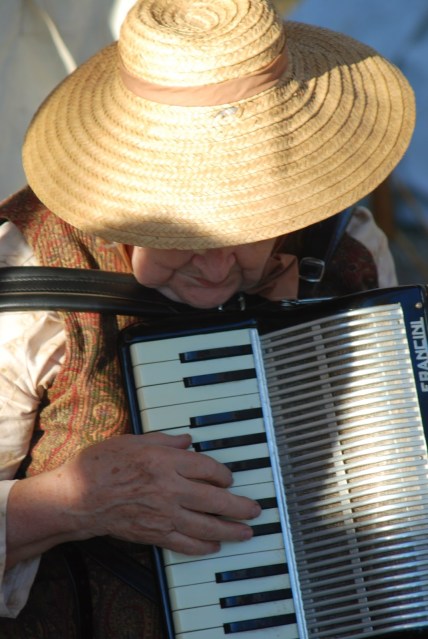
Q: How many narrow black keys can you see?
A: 10